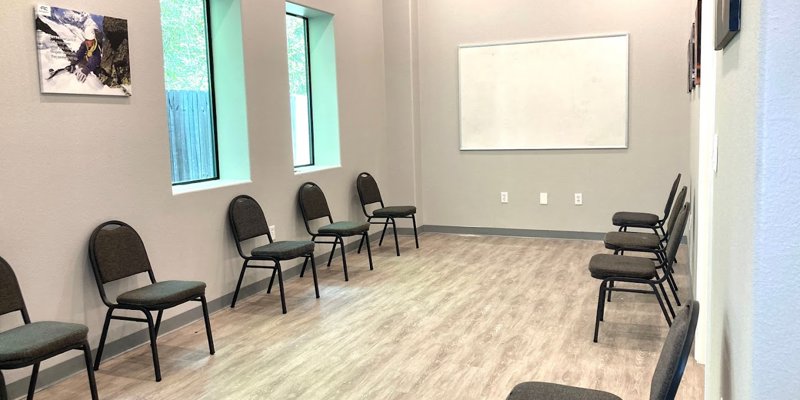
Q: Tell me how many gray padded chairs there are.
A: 9